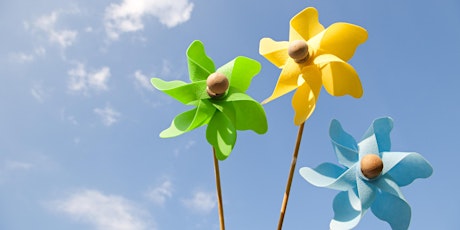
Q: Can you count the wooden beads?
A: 3